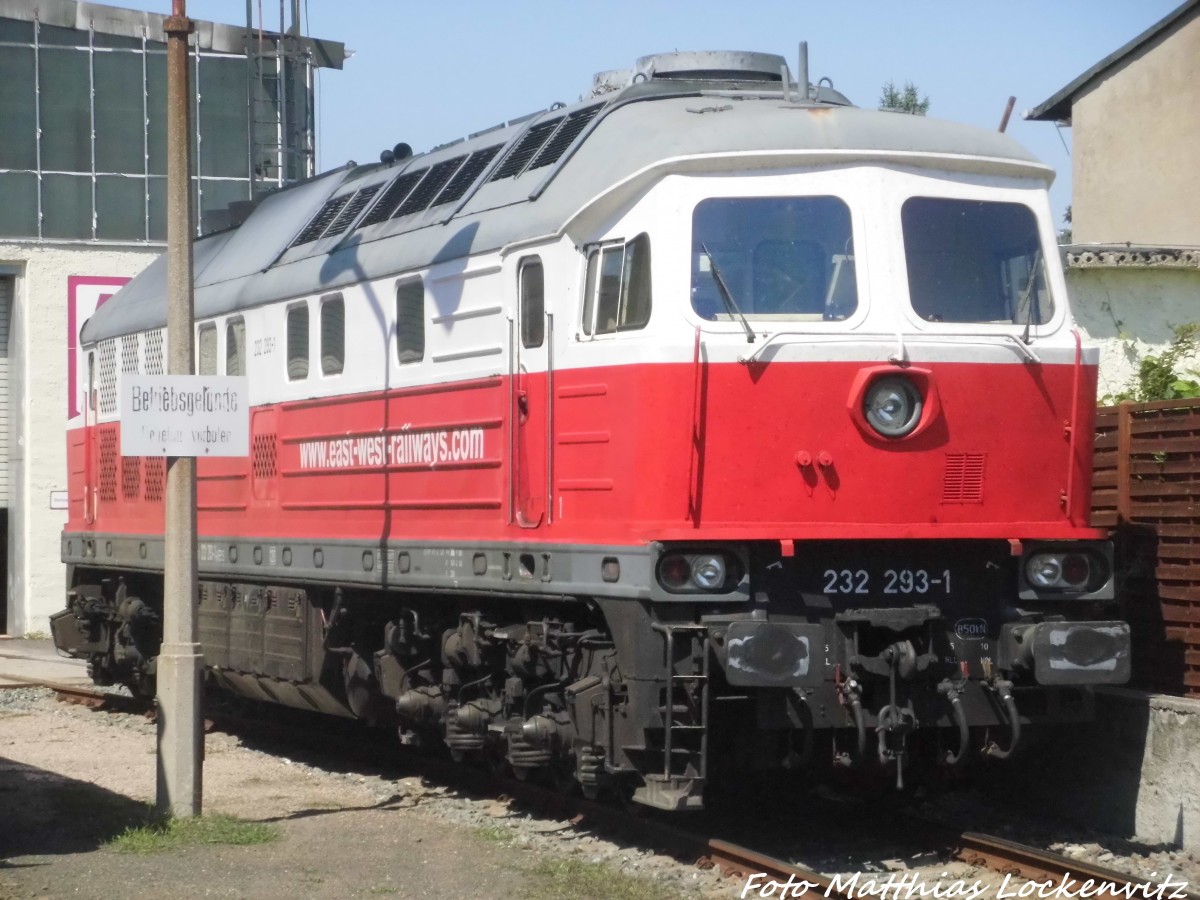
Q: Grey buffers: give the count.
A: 2